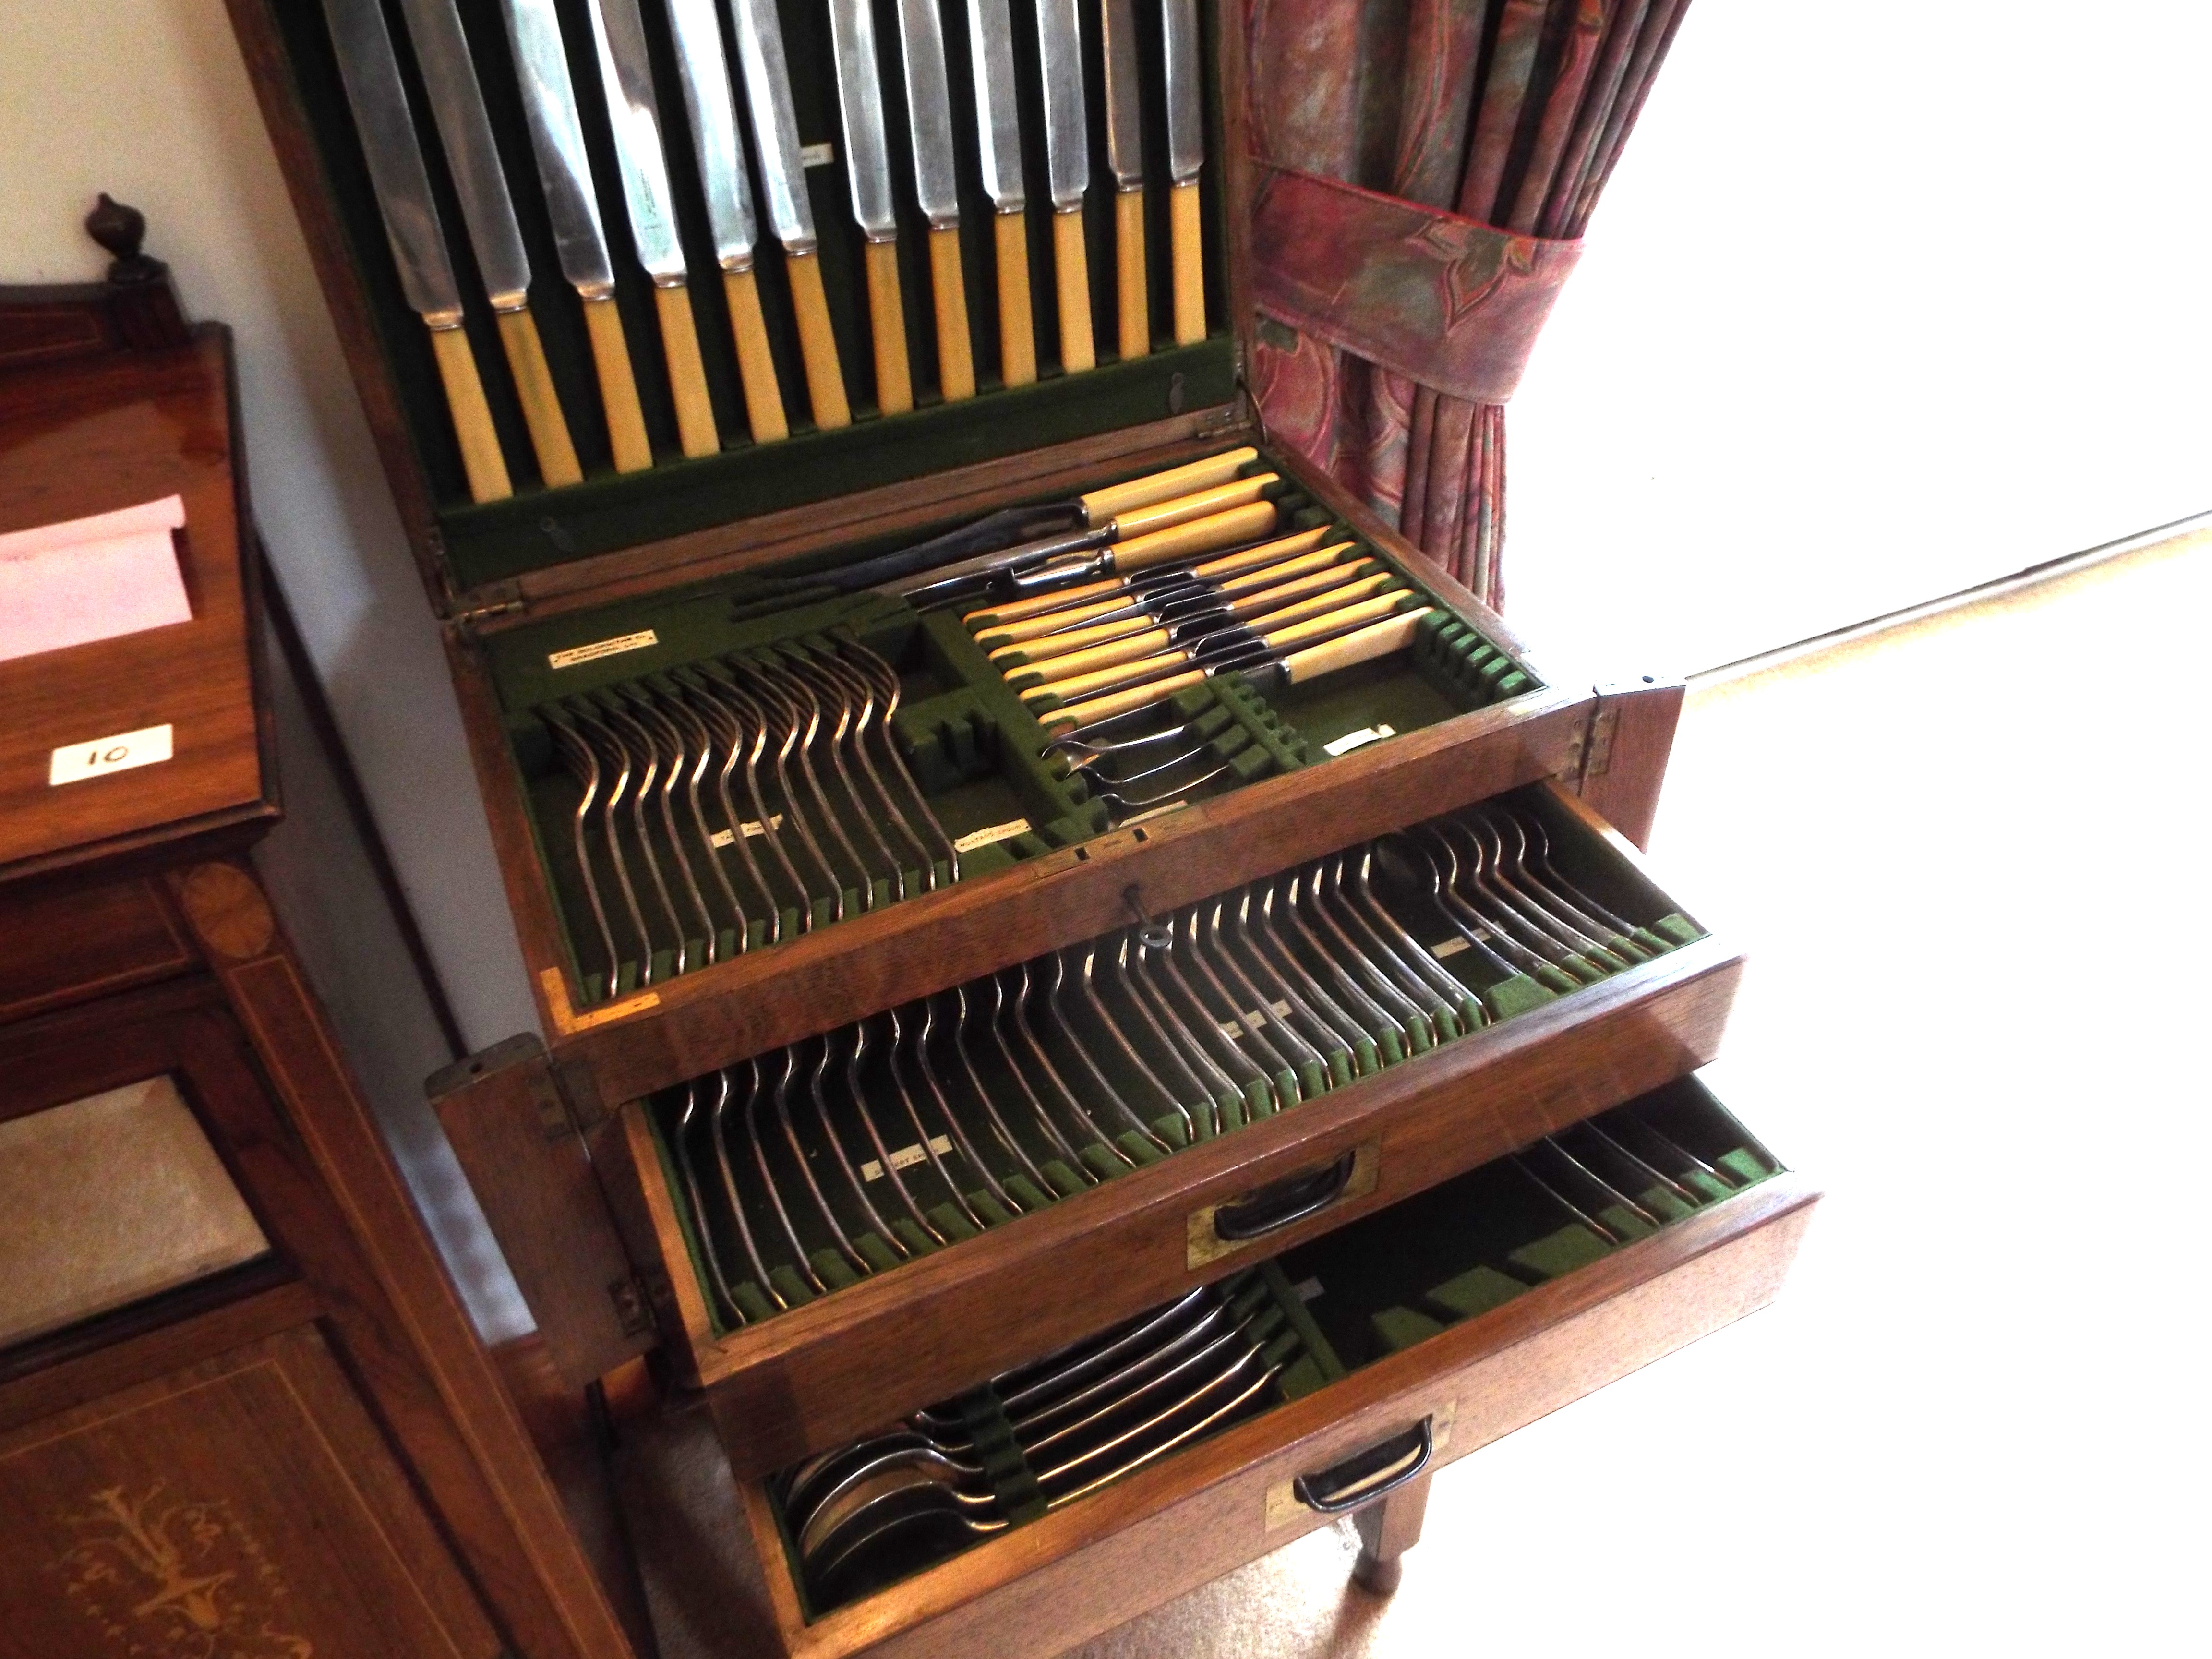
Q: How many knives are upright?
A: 12